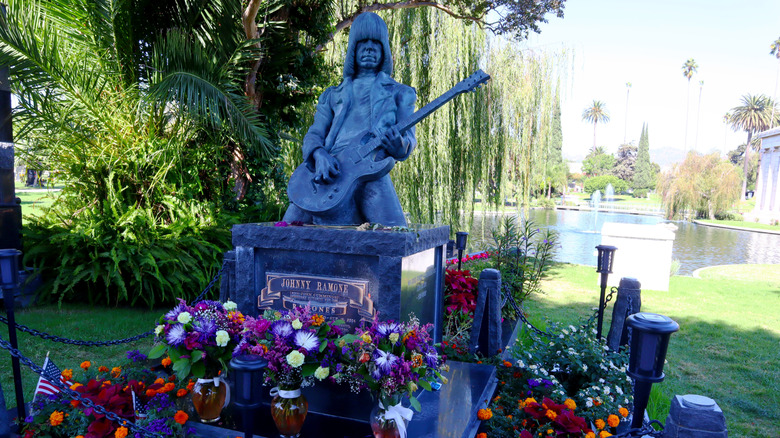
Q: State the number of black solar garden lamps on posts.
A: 5